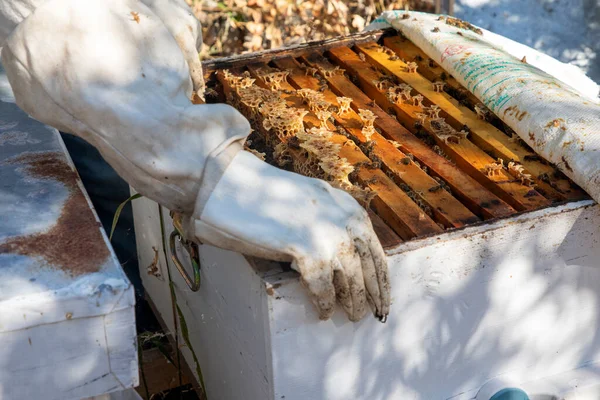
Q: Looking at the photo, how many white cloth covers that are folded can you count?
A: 1